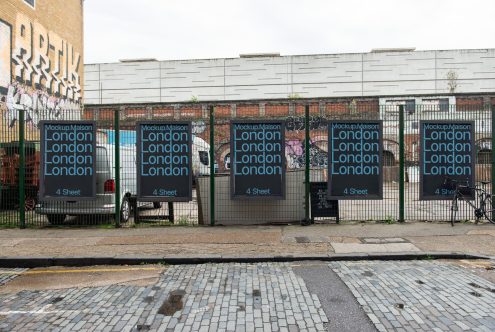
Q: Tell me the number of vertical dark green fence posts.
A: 6